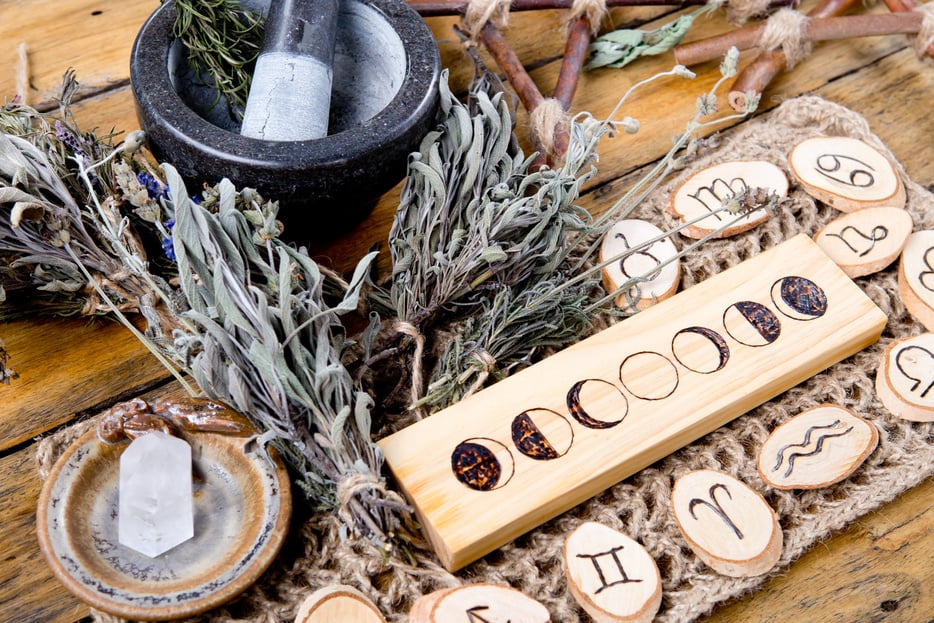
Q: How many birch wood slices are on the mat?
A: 11